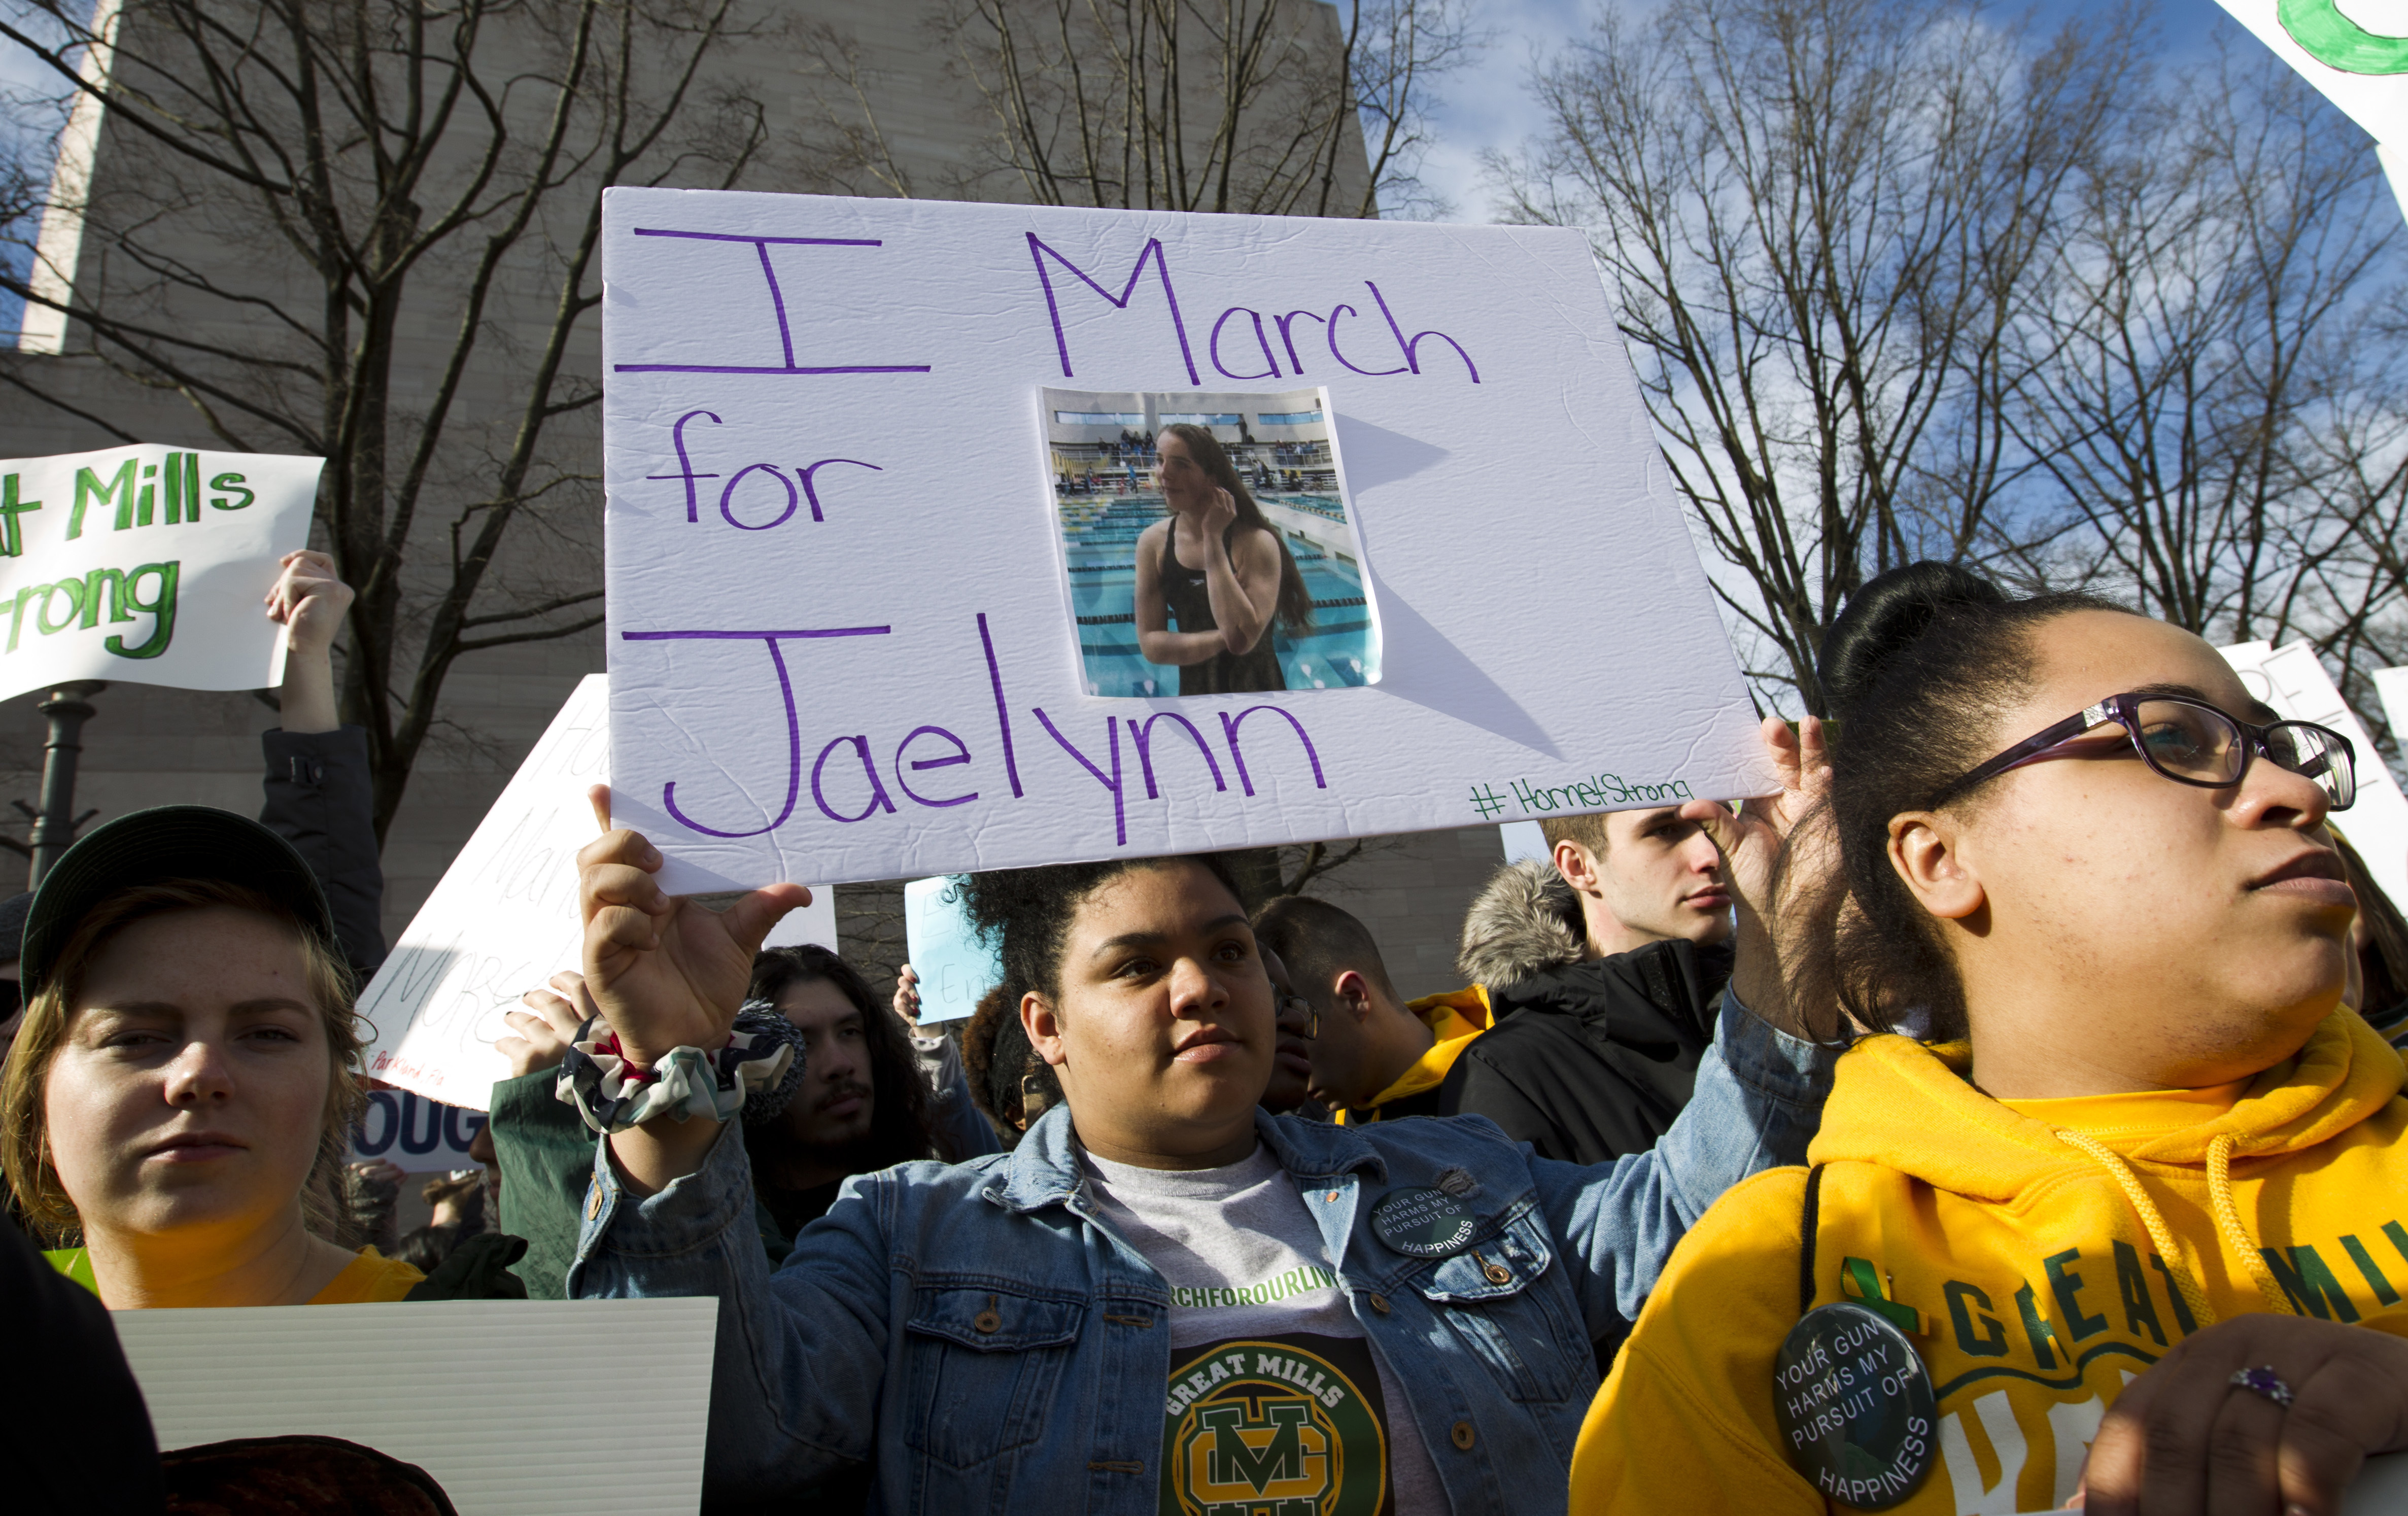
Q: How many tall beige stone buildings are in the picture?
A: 1